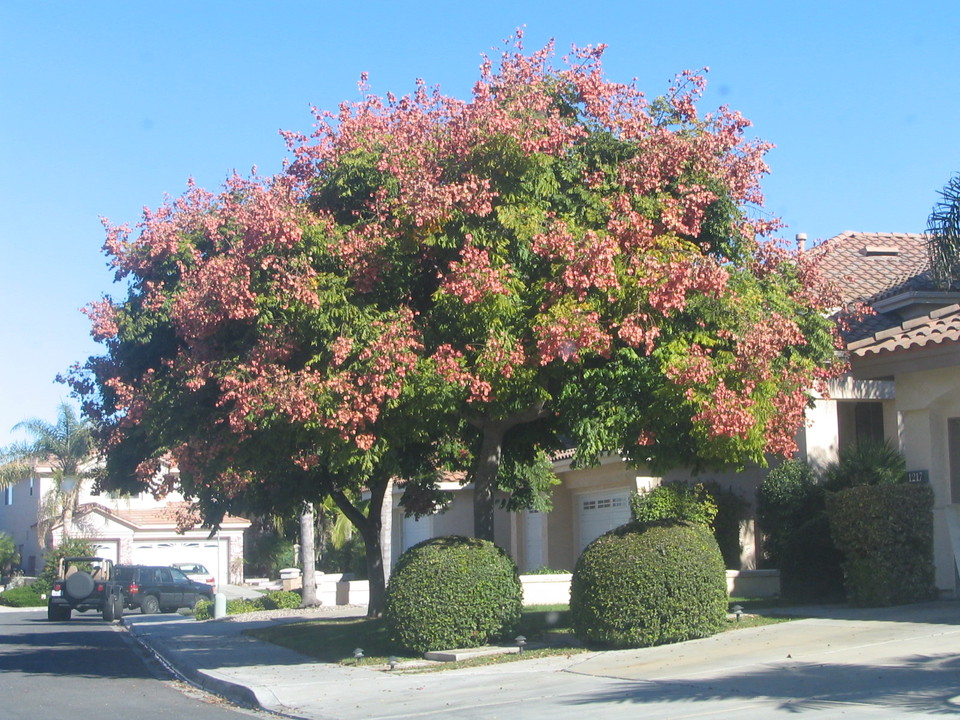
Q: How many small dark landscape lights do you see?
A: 4